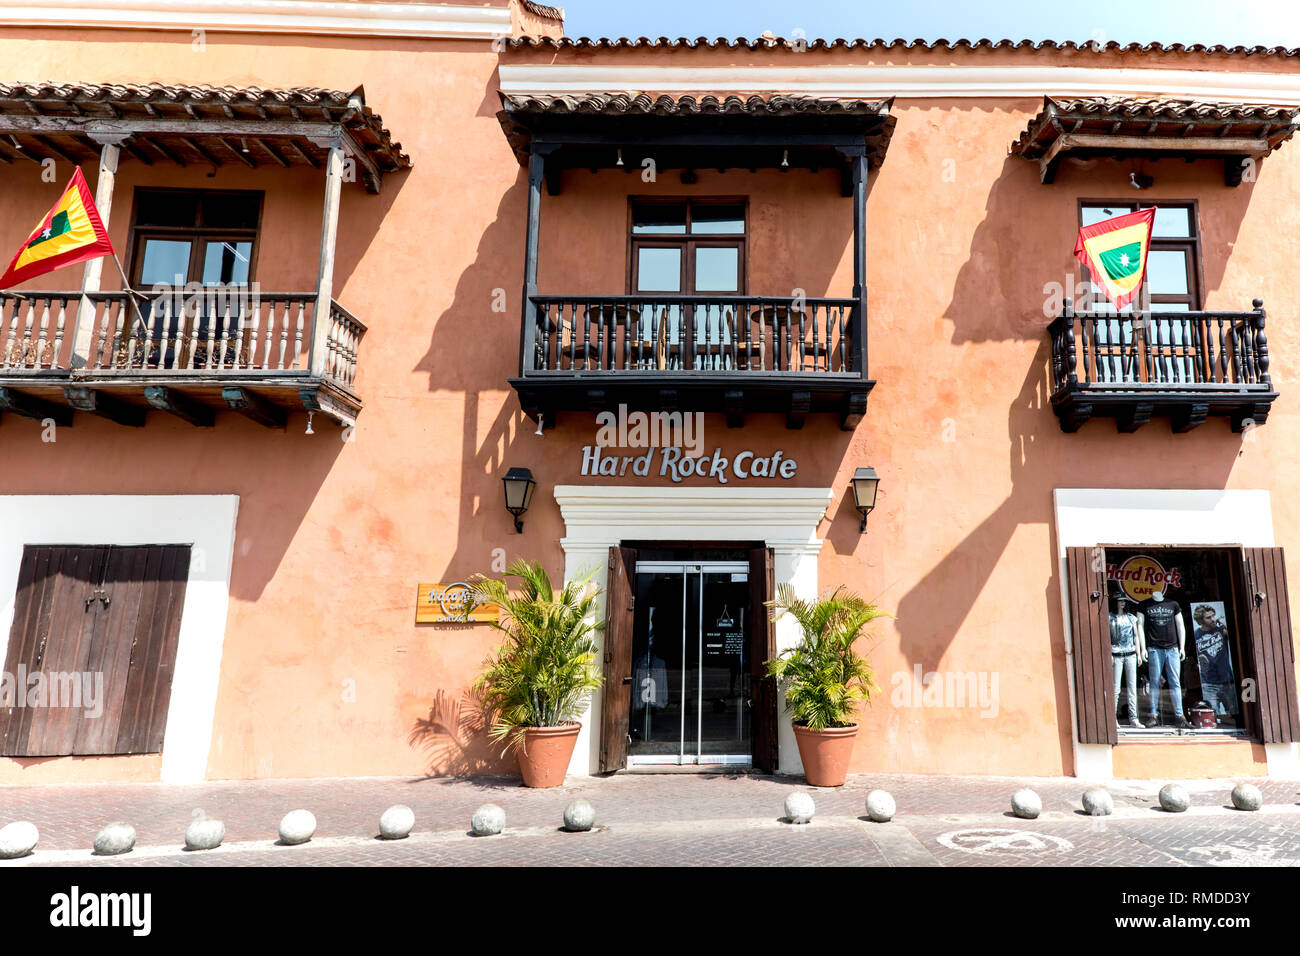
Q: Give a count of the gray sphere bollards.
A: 13